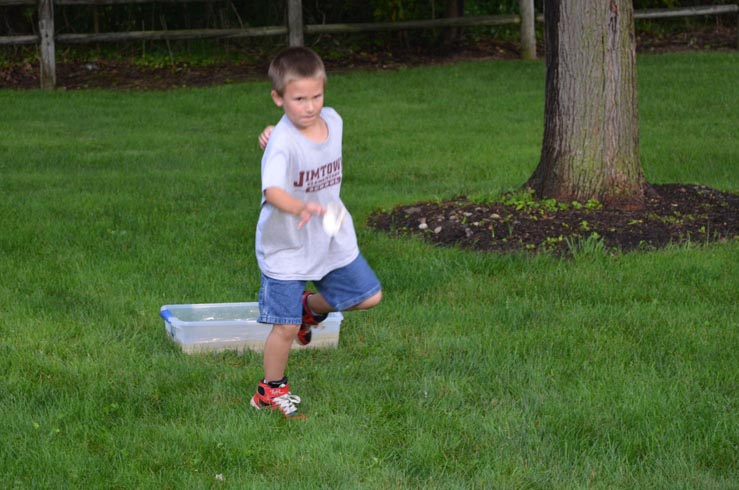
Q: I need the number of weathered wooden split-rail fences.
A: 1